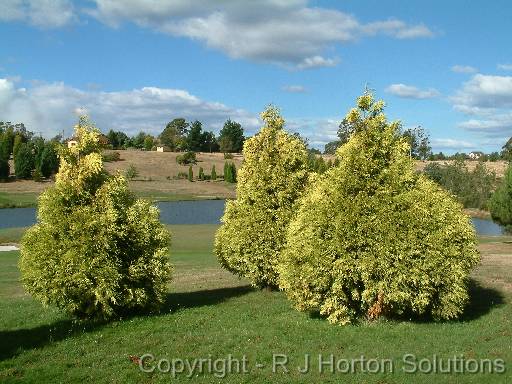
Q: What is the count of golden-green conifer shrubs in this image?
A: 3